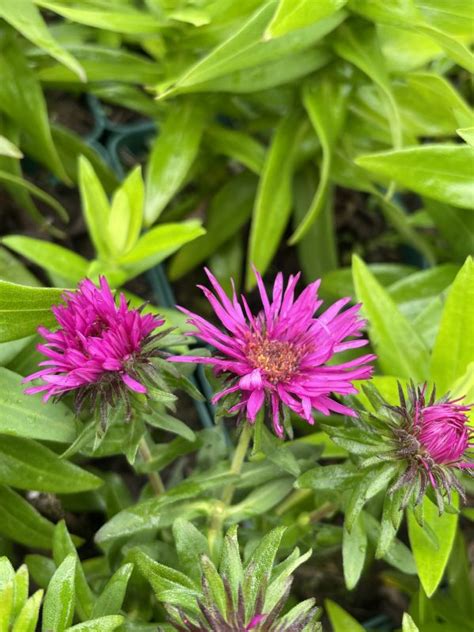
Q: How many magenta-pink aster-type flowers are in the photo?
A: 3